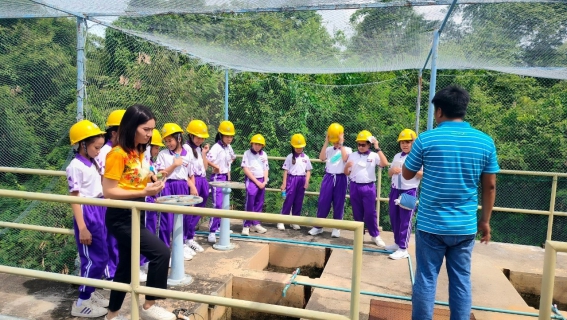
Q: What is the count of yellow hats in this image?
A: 11